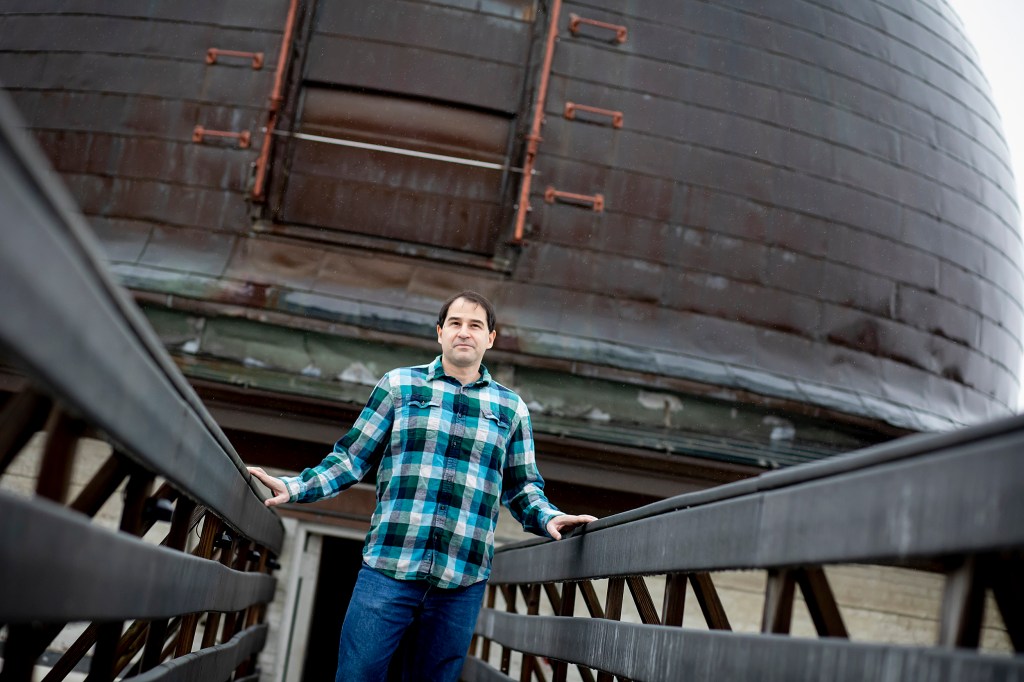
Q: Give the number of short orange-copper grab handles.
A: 5